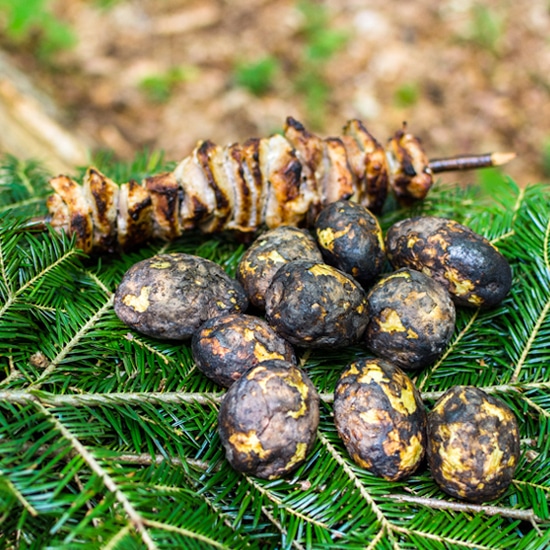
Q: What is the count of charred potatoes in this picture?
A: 10